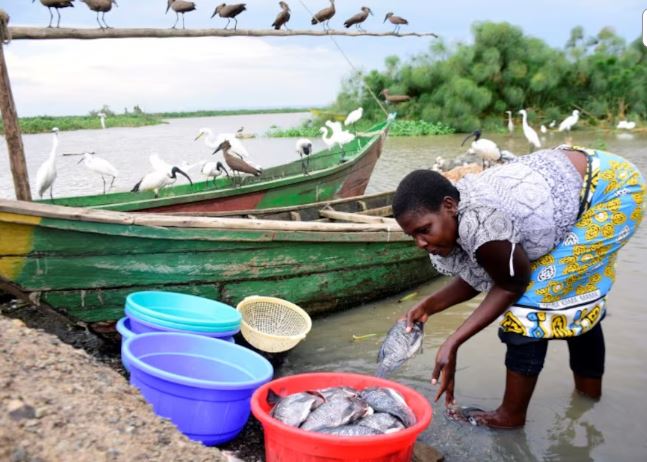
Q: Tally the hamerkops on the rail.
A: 8